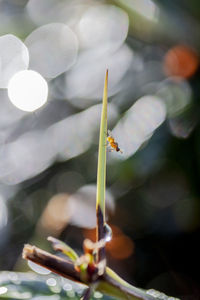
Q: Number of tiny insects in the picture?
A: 1